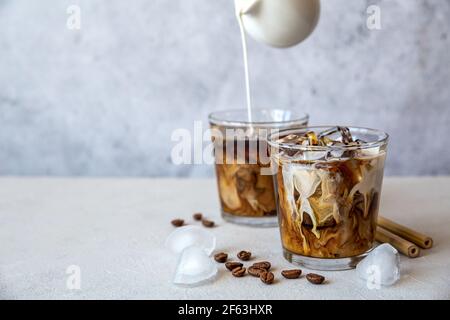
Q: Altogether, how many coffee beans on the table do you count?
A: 12